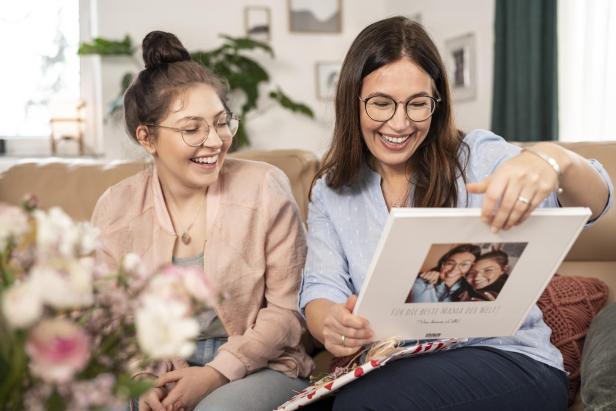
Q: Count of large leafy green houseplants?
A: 1